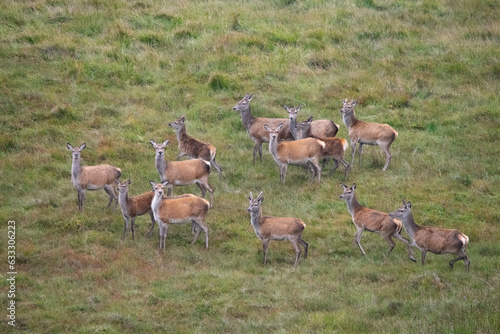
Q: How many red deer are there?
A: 13